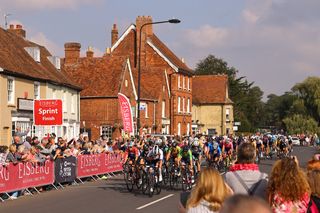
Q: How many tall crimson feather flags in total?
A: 1